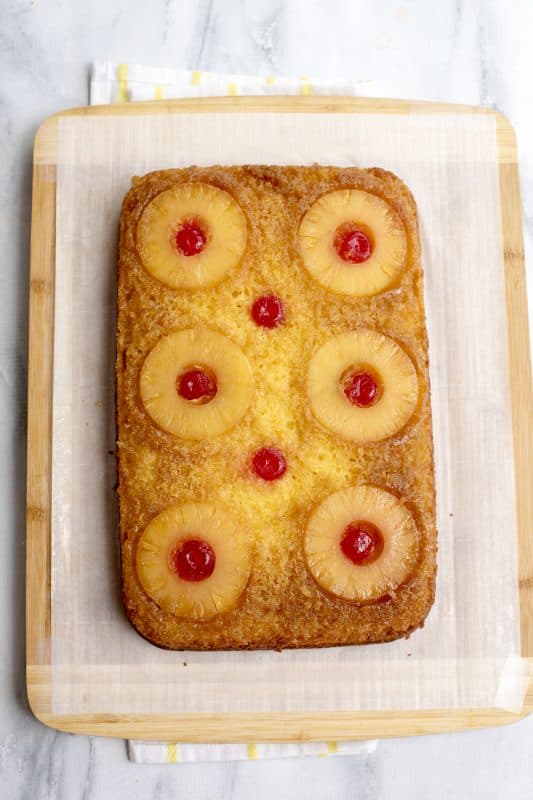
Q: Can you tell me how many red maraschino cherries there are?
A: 8